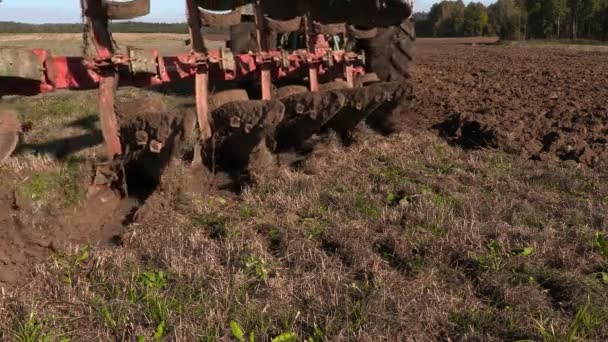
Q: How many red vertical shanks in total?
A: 5